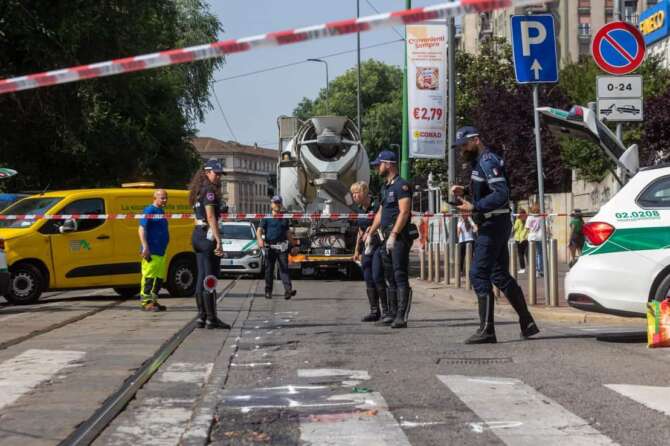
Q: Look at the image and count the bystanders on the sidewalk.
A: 4